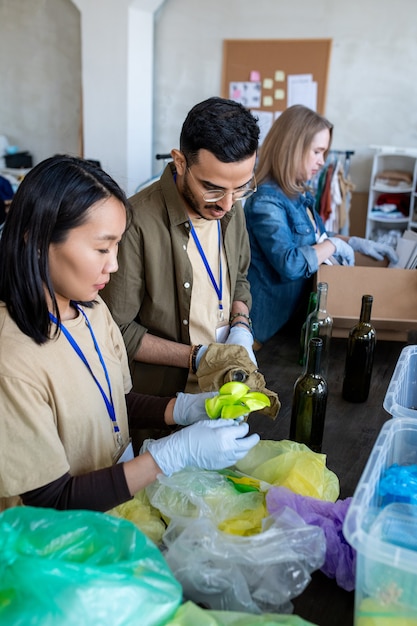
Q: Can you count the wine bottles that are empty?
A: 4